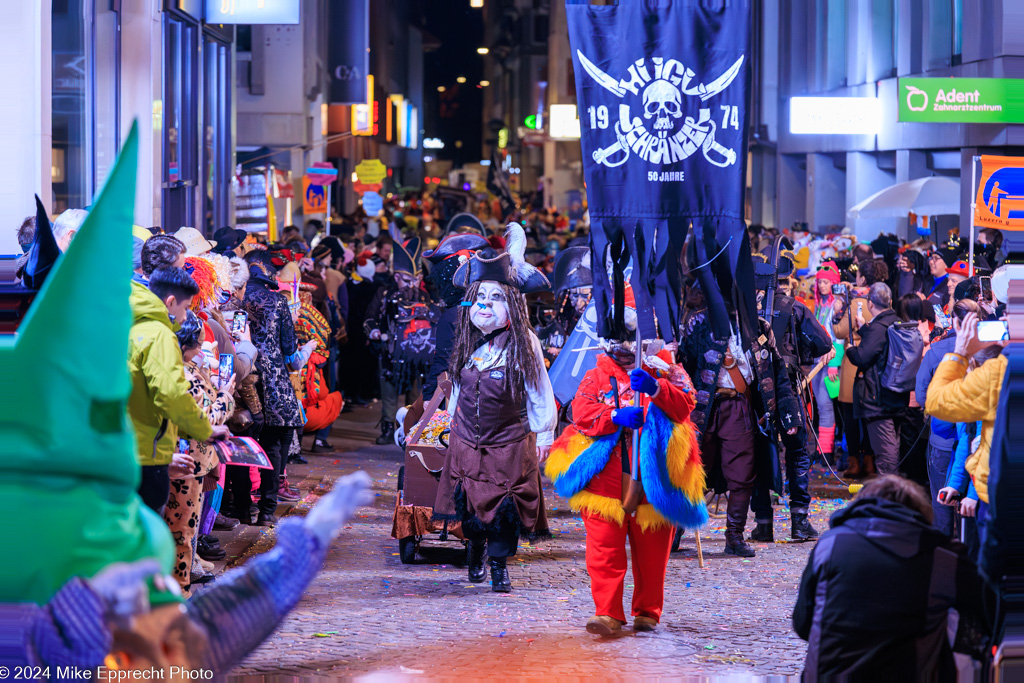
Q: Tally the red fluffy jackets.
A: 1